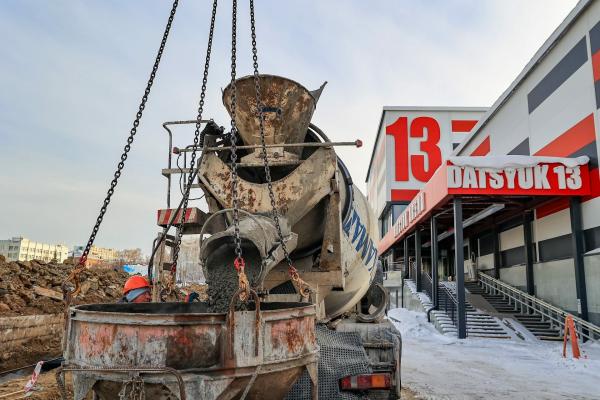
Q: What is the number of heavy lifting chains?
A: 4